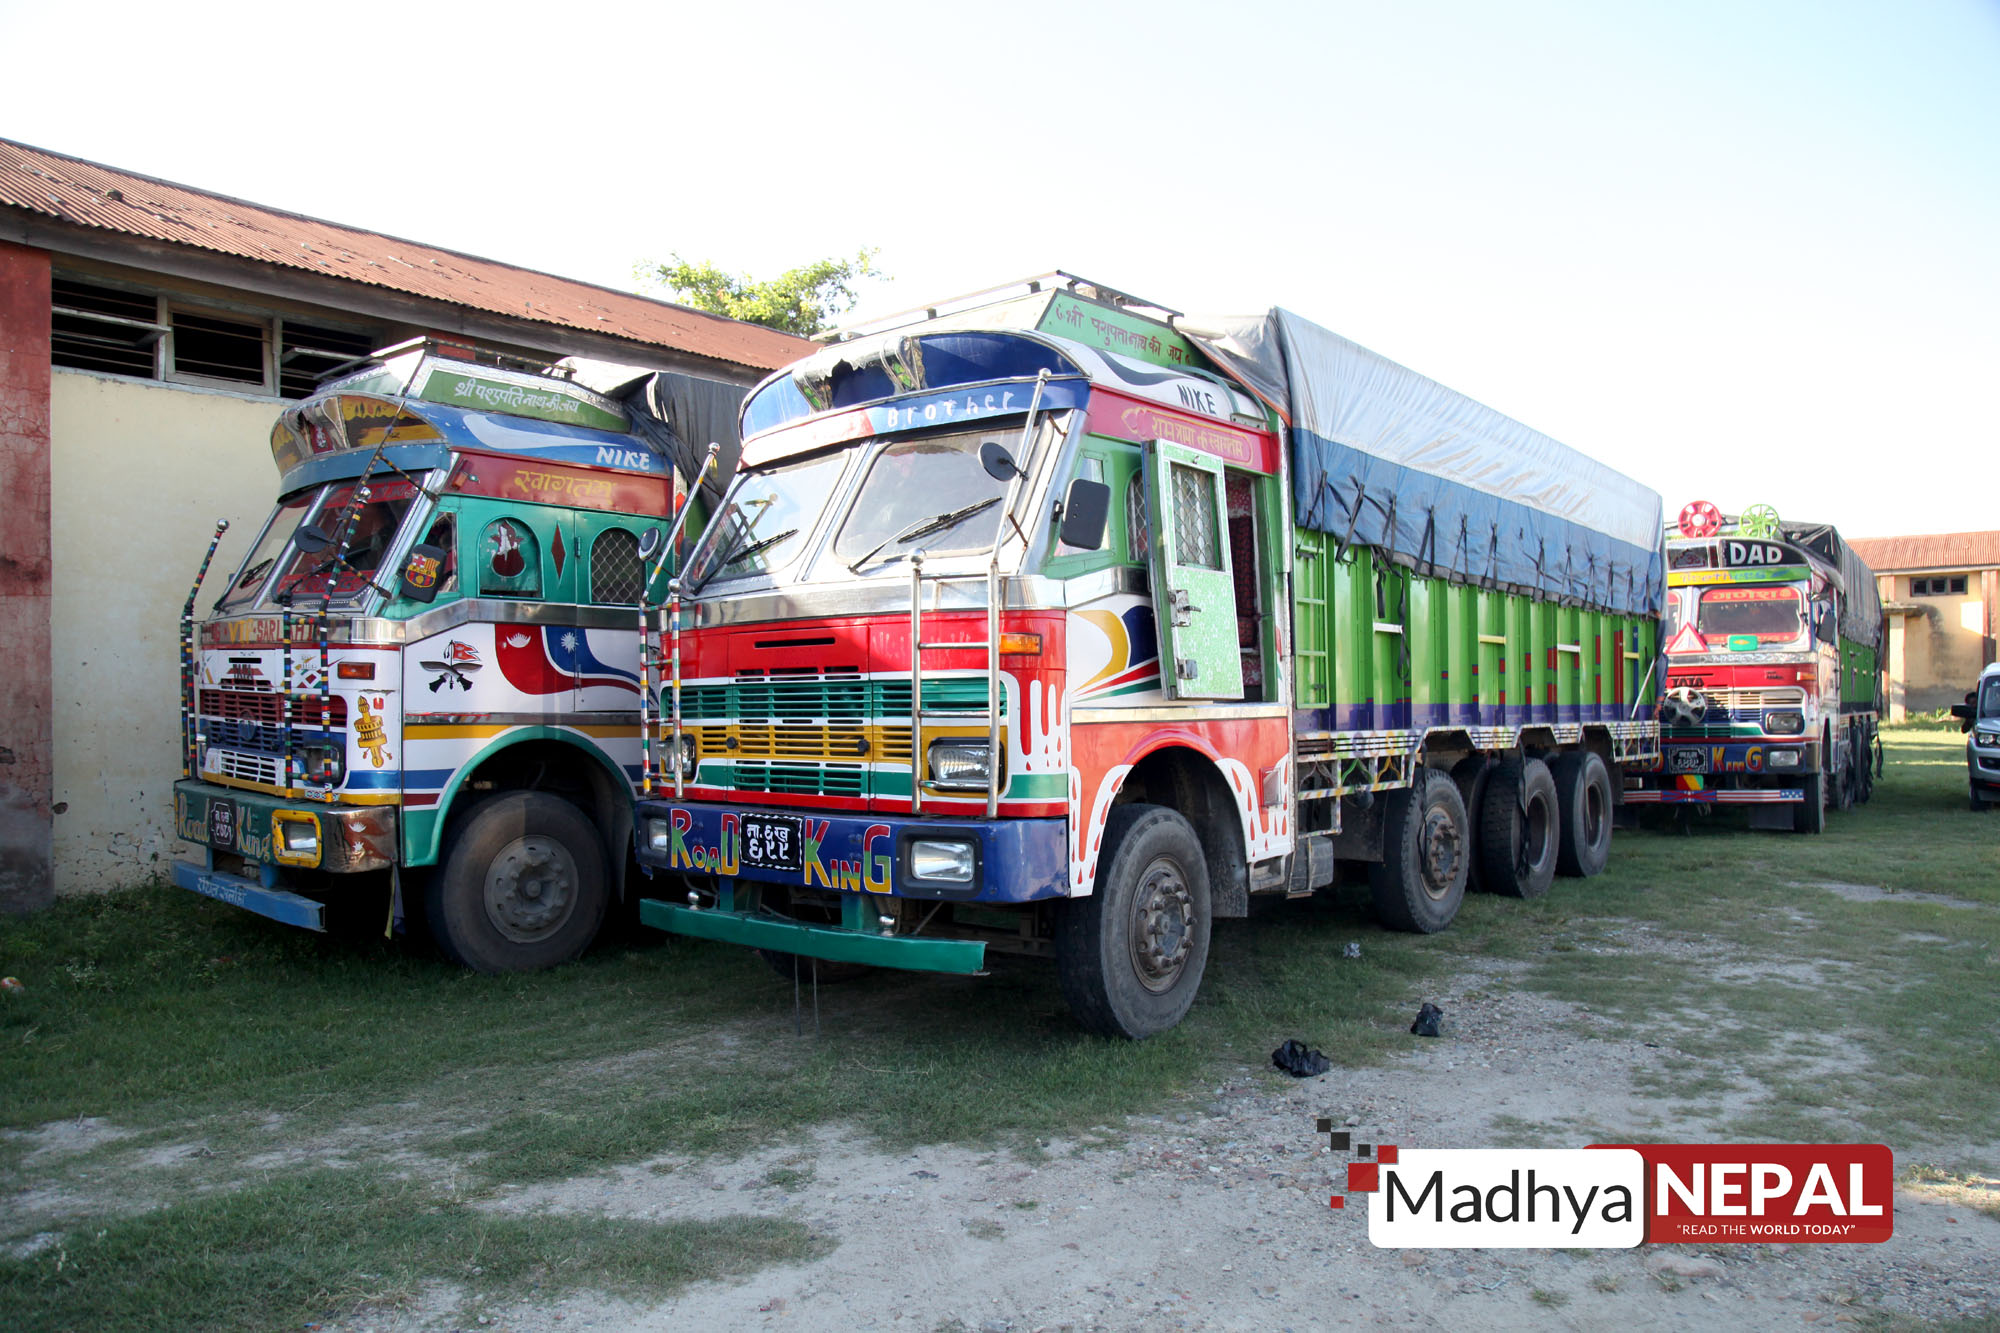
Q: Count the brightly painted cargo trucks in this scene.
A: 3